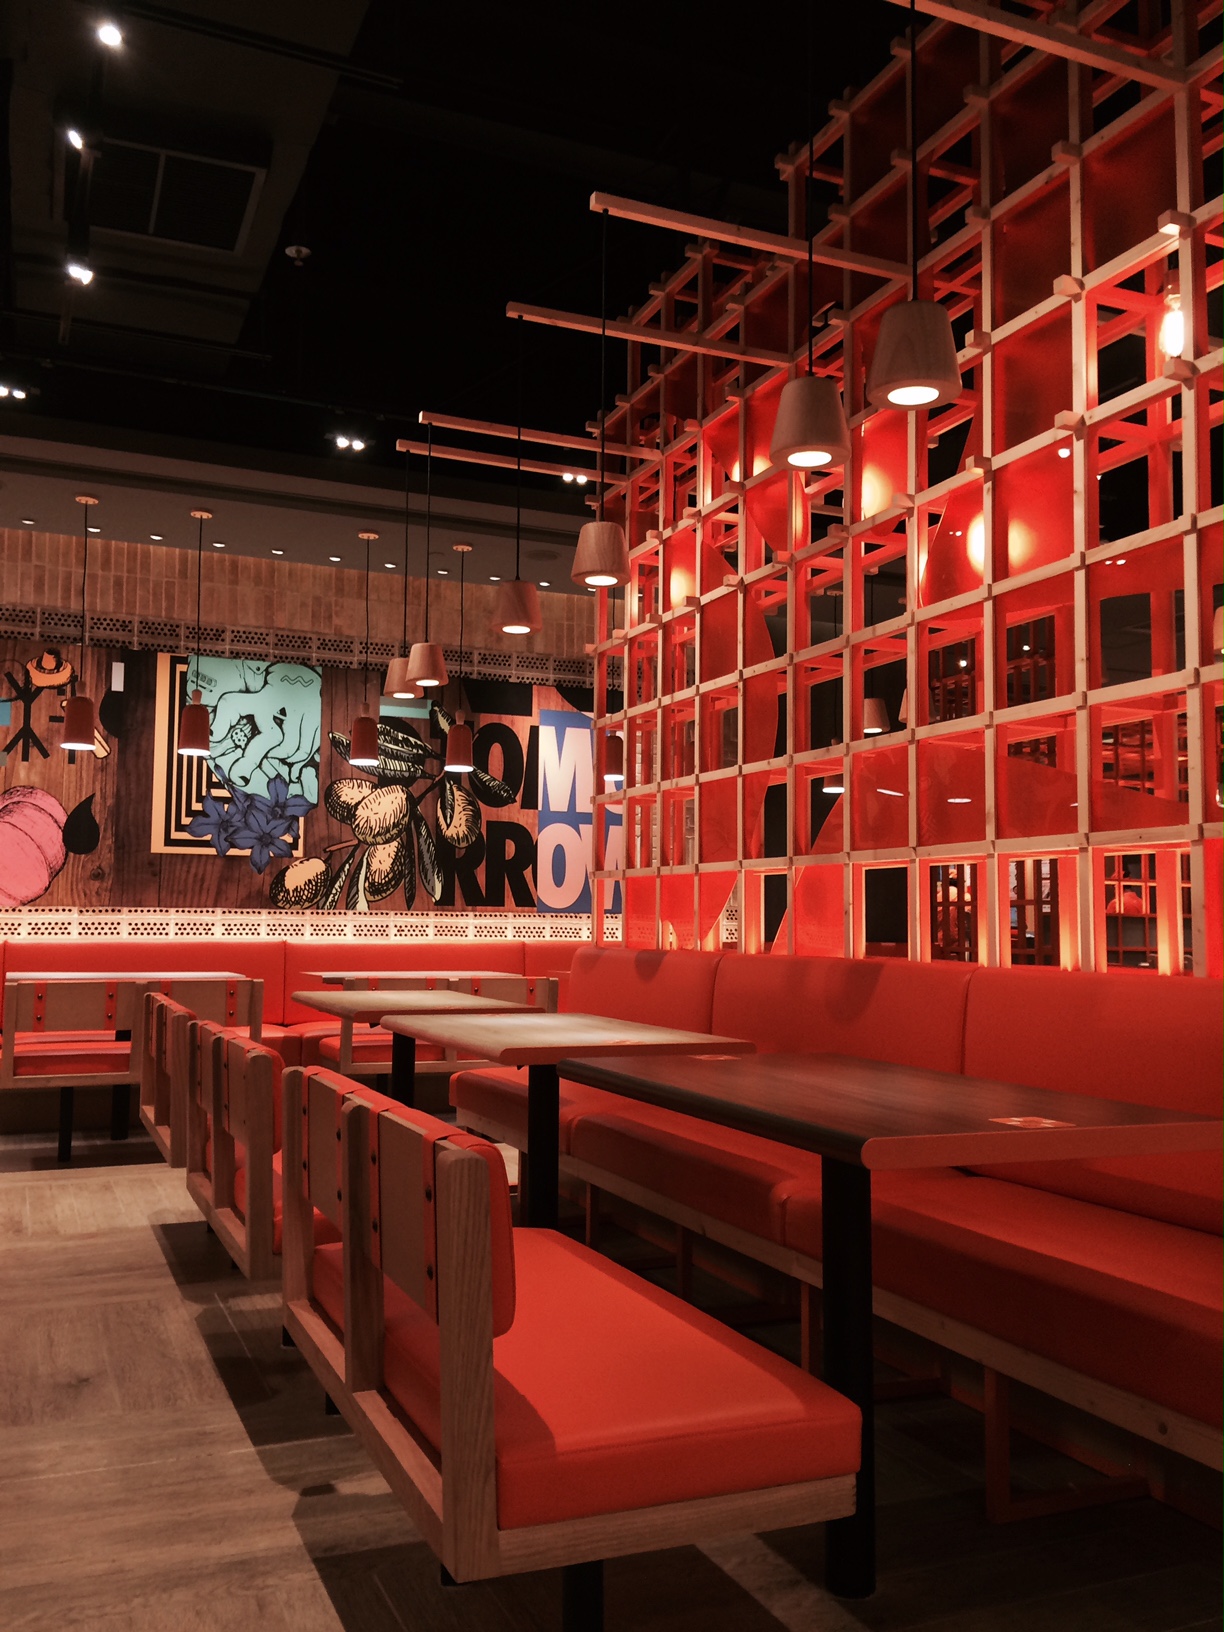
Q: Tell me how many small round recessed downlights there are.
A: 11